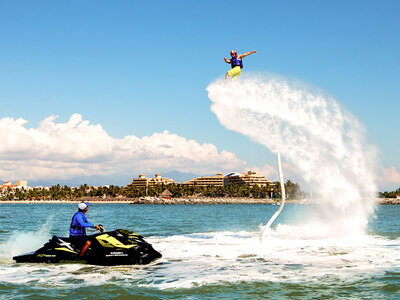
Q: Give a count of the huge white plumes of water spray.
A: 1